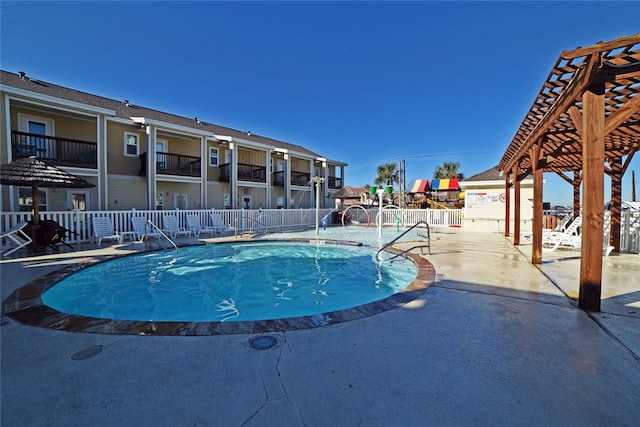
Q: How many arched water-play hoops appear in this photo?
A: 2